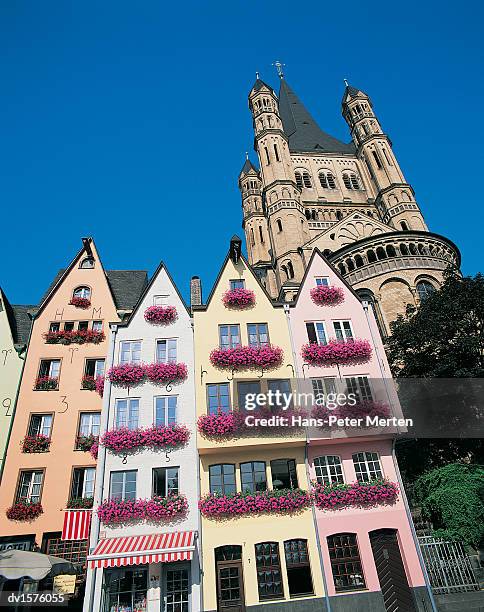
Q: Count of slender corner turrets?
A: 3